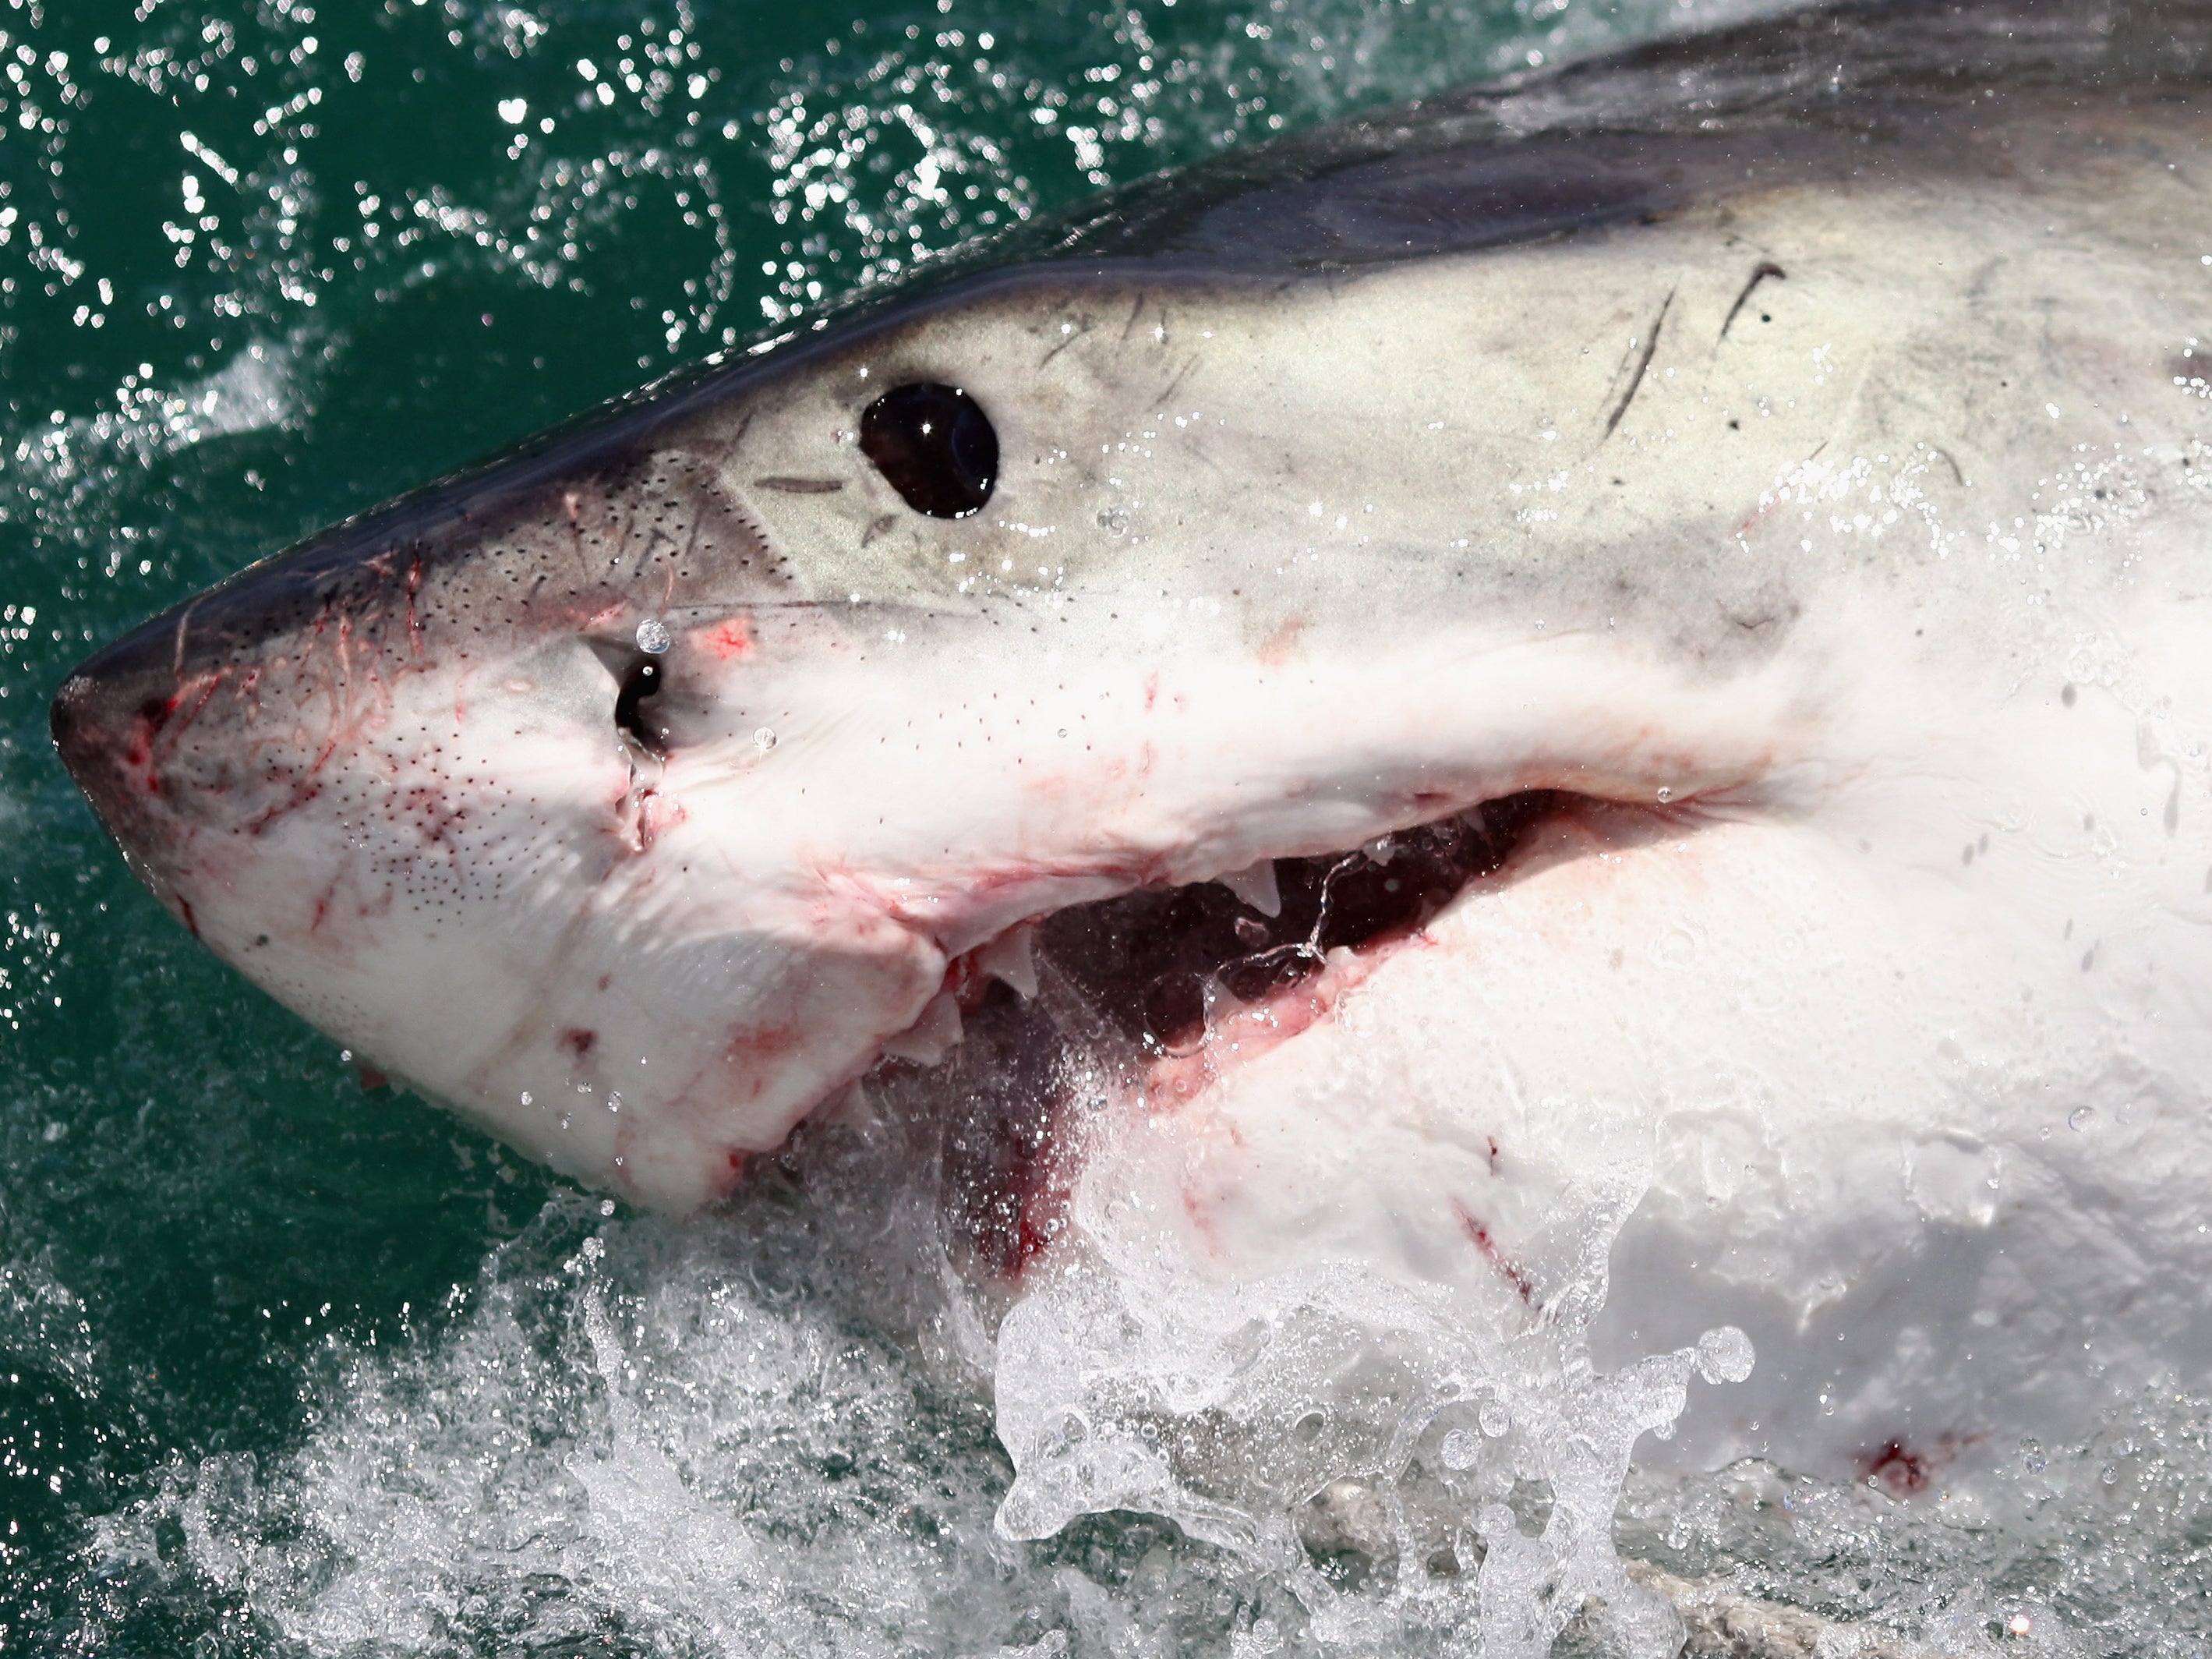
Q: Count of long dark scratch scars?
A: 2